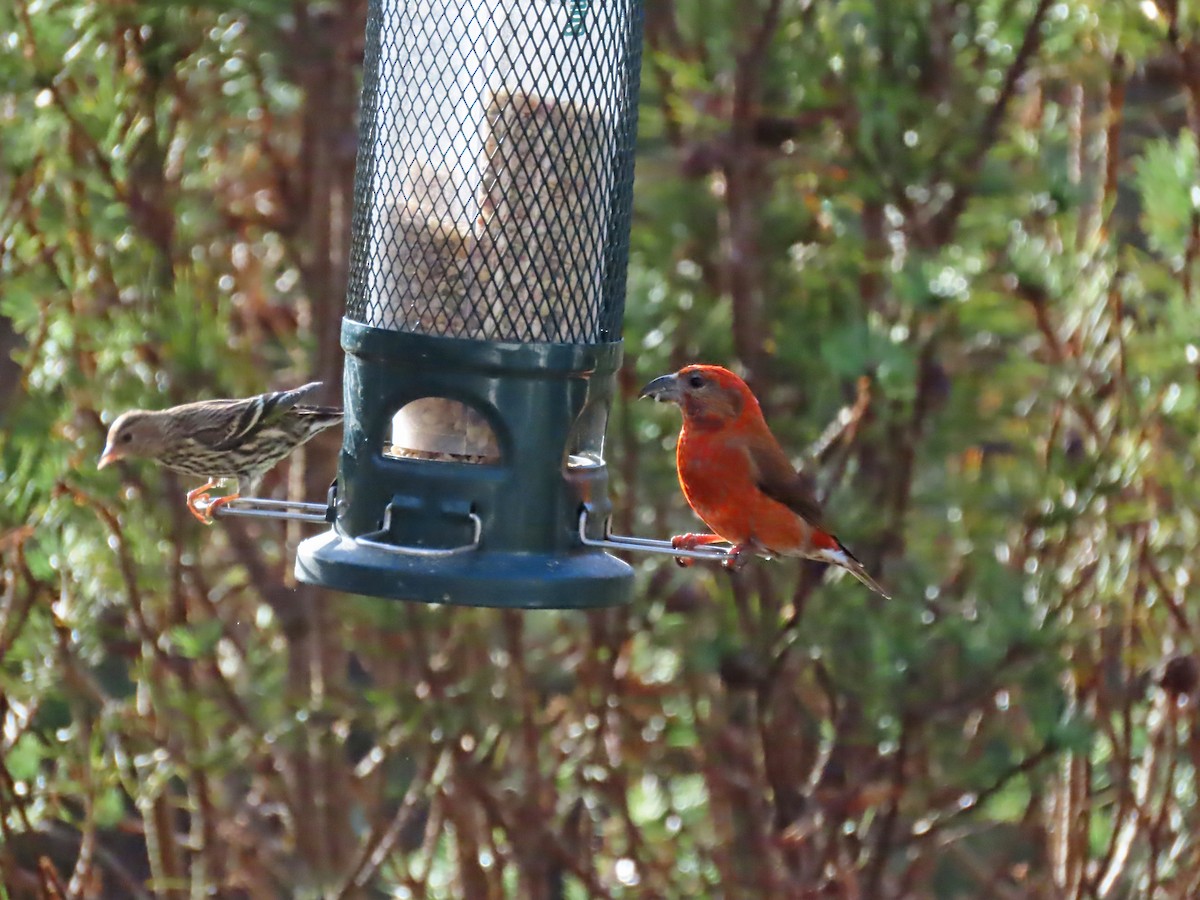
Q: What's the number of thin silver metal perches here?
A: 3